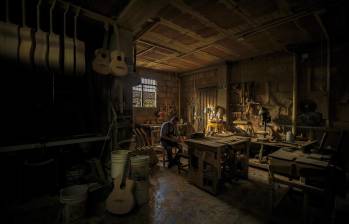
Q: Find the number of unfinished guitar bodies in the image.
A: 9